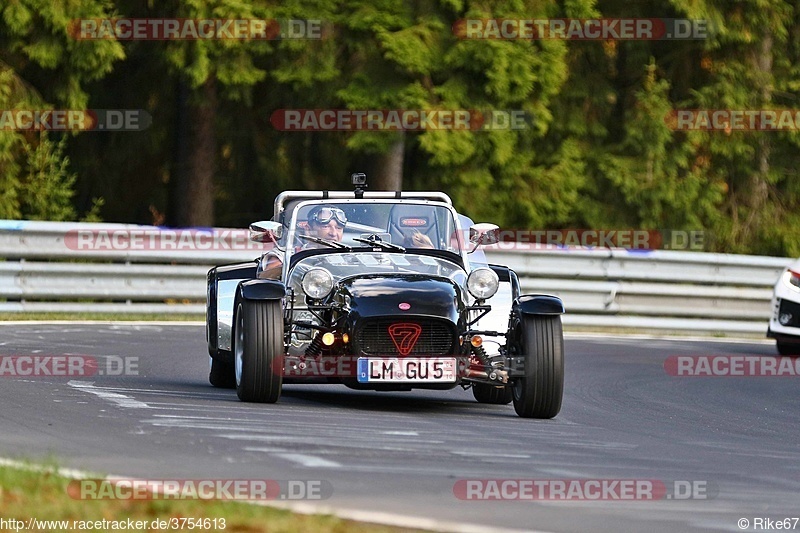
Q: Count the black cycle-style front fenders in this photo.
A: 2